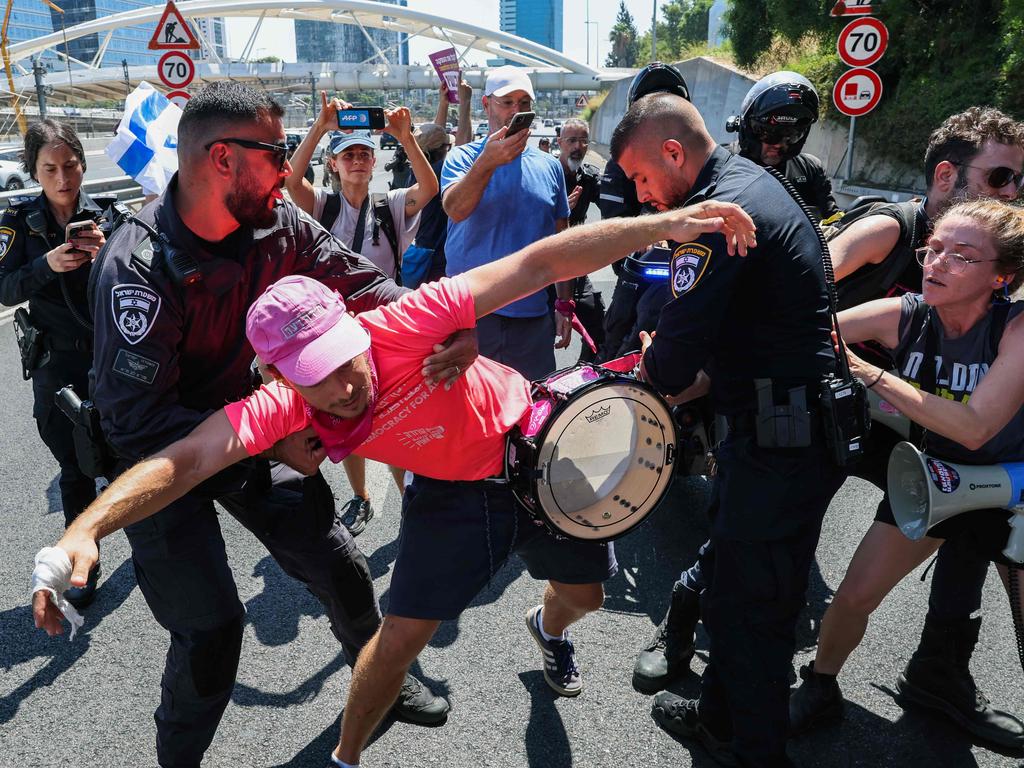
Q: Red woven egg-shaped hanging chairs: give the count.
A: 0